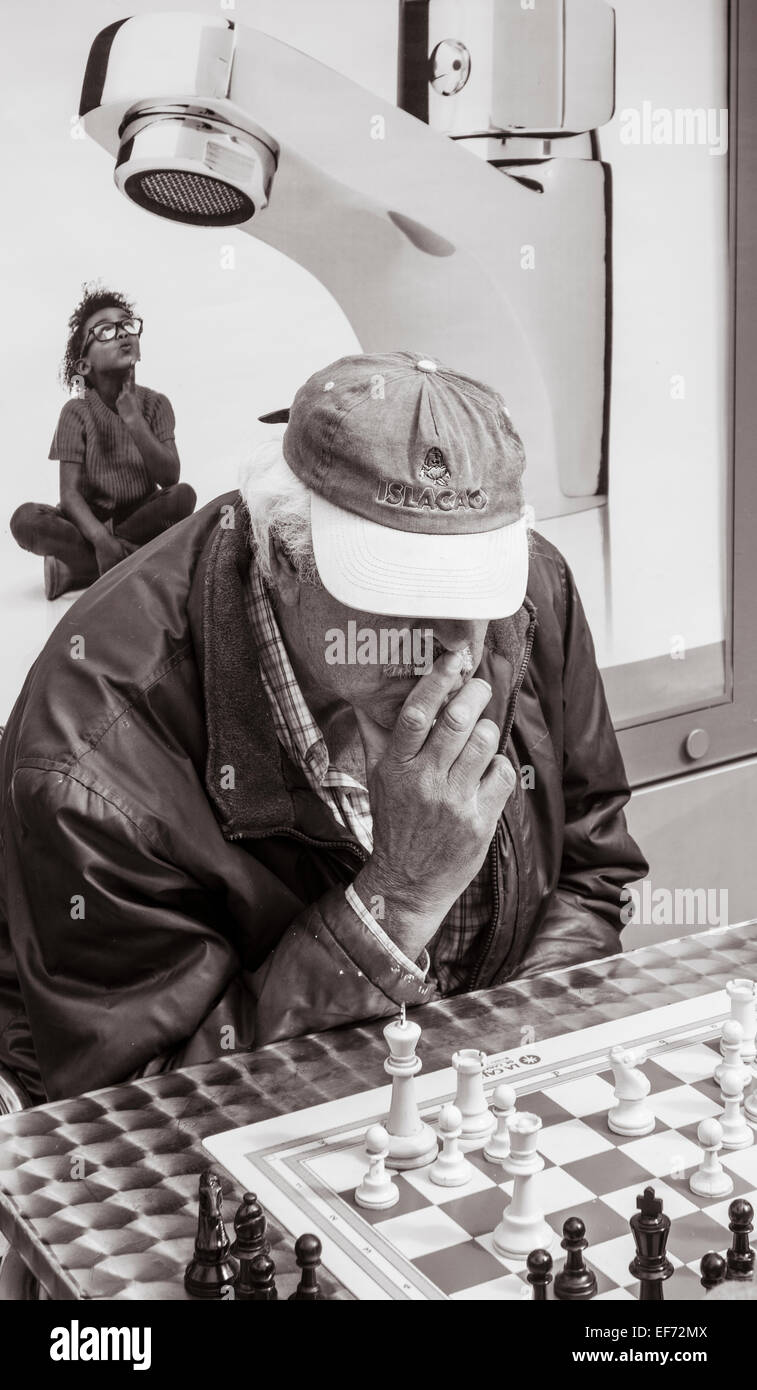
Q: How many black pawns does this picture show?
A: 6